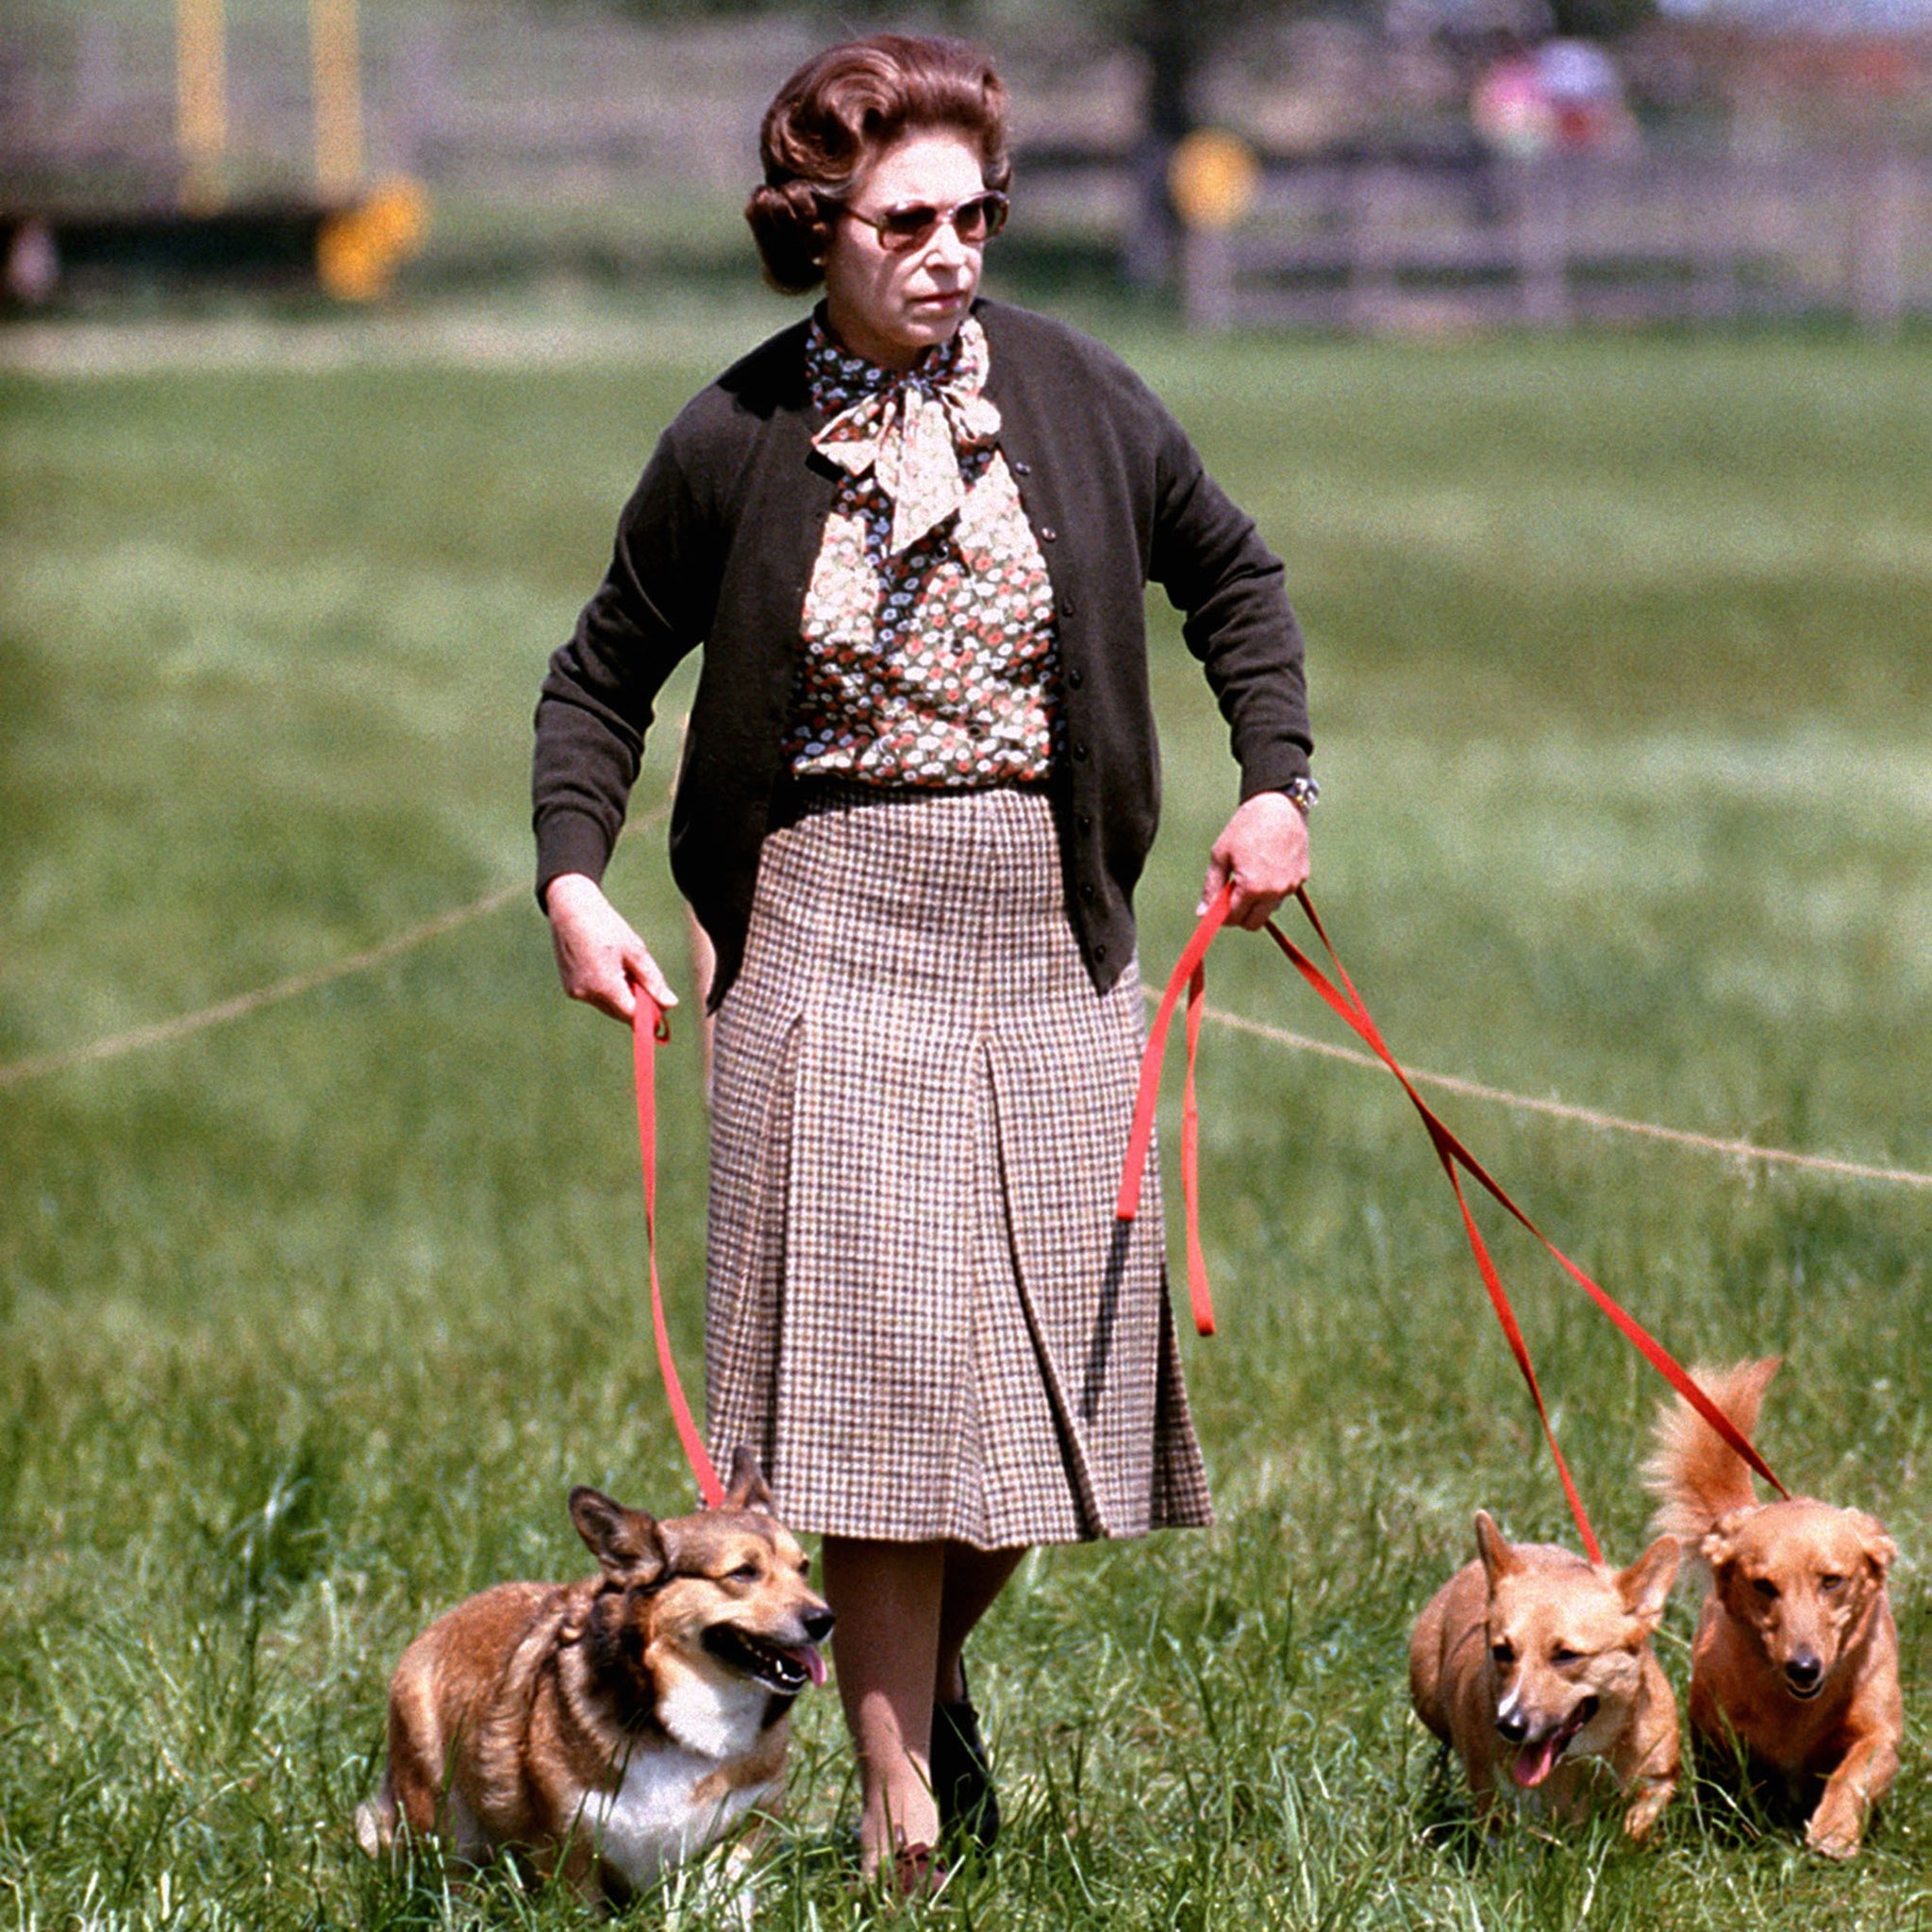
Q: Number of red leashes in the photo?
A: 3